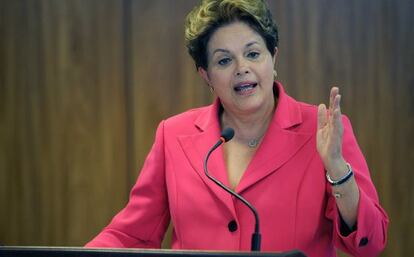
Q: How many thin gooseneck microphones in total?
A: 1